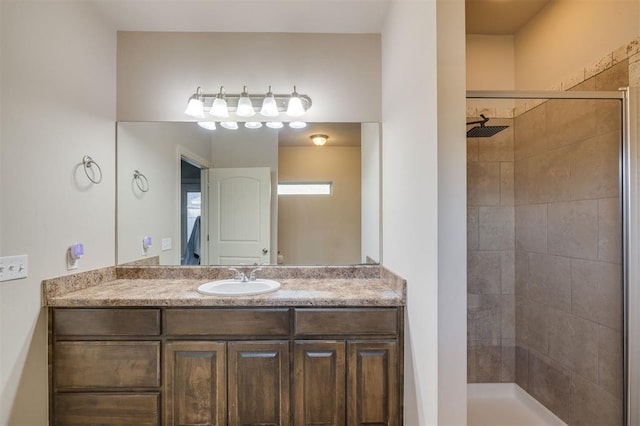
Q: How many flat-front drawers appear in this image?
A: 5